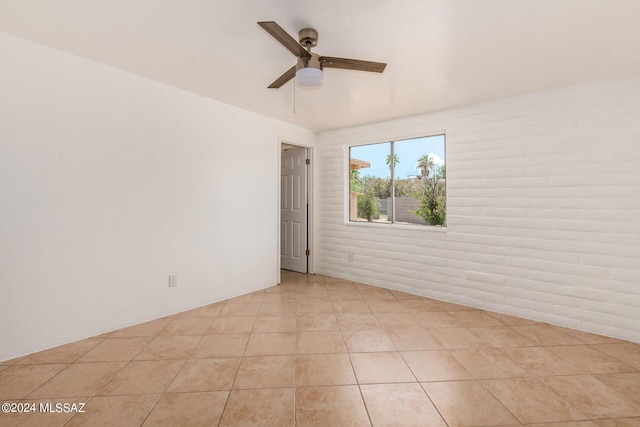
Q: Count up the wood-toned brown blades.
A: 3